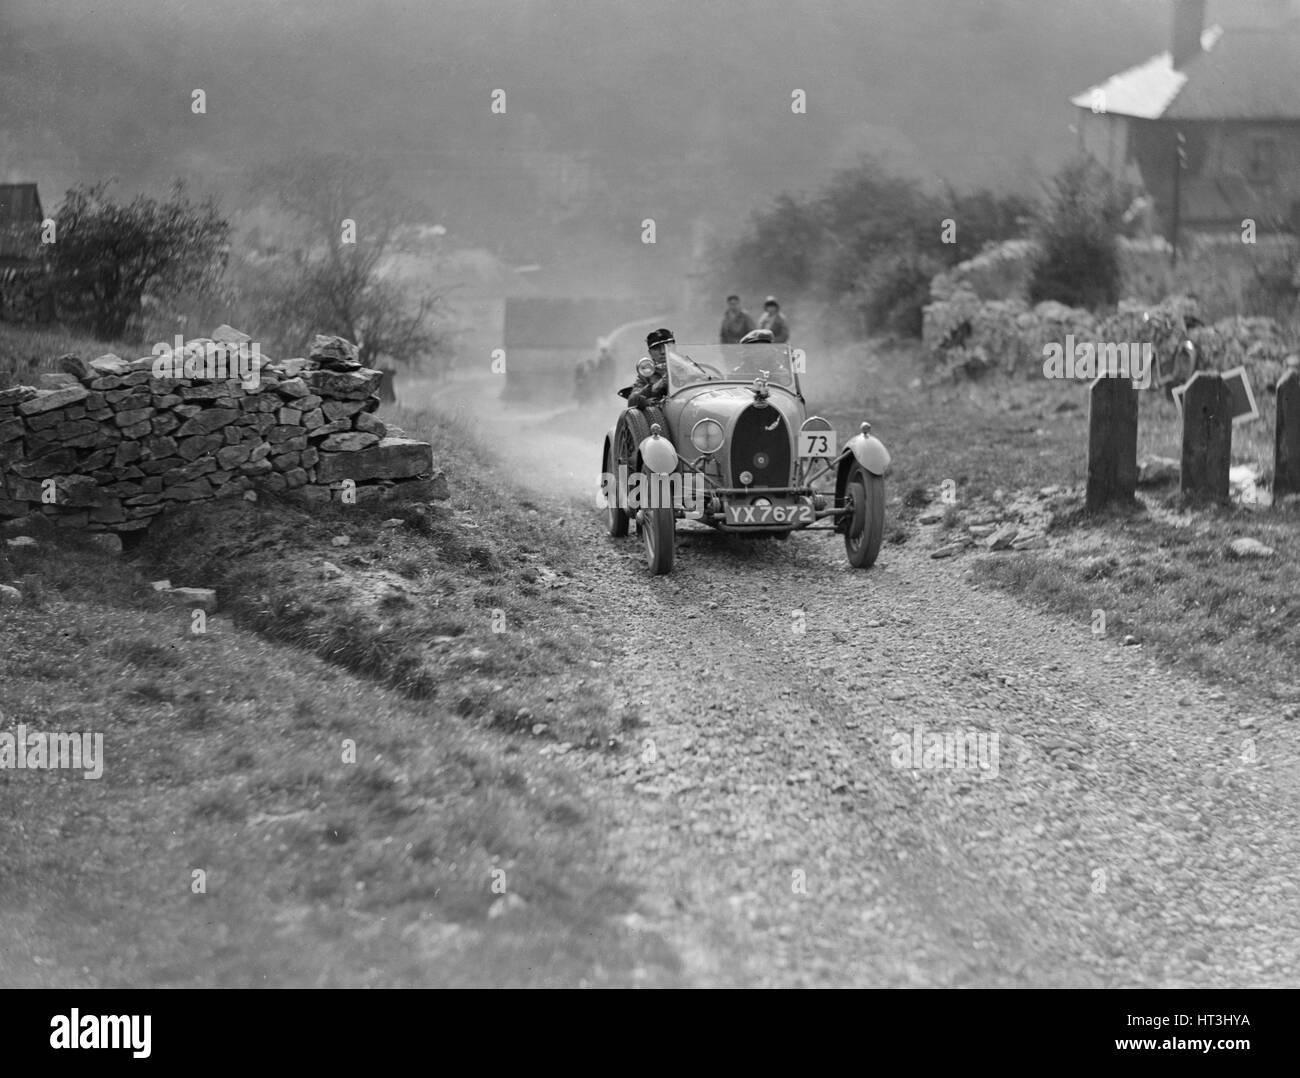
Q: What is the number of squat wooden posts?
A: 3